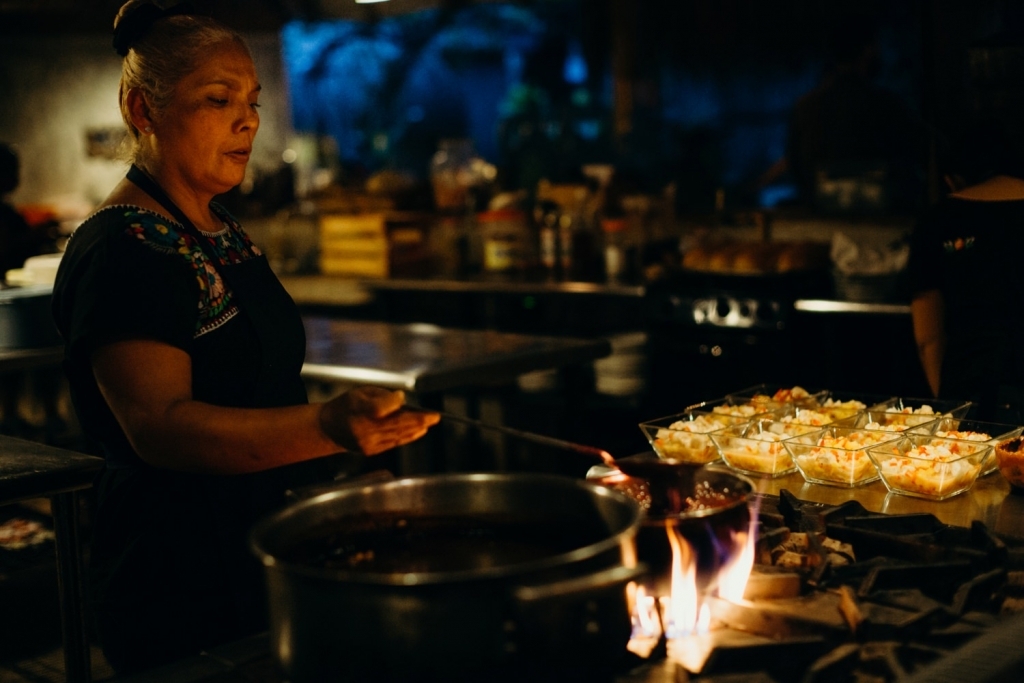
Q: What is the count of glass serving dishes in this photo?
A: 11